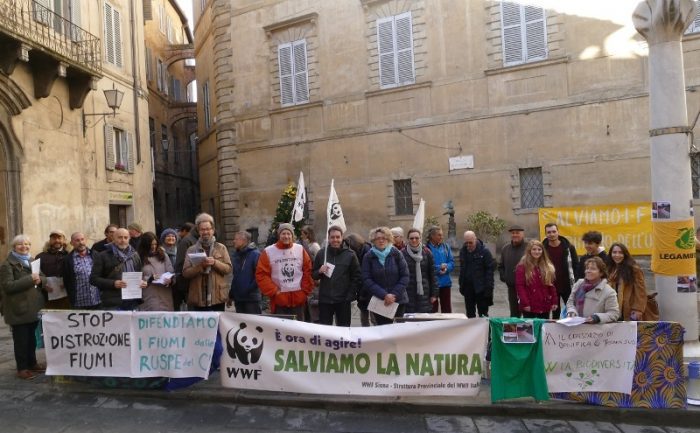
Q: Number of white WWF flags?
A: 3